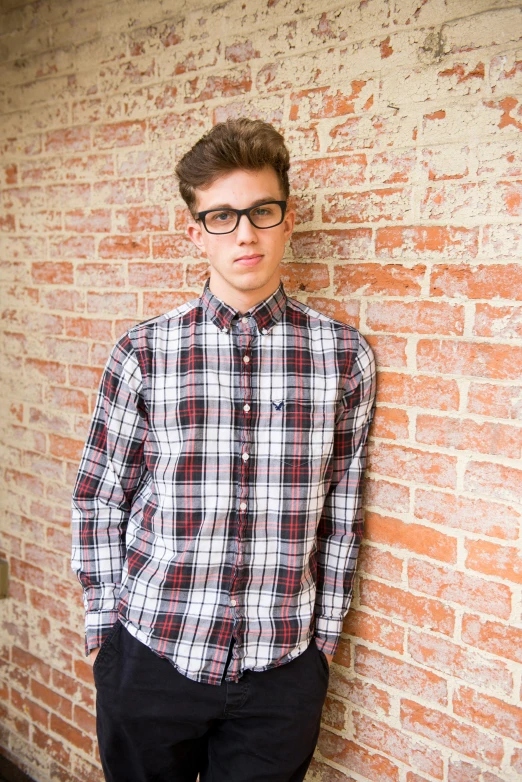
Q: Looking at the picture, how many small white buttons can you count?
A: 8